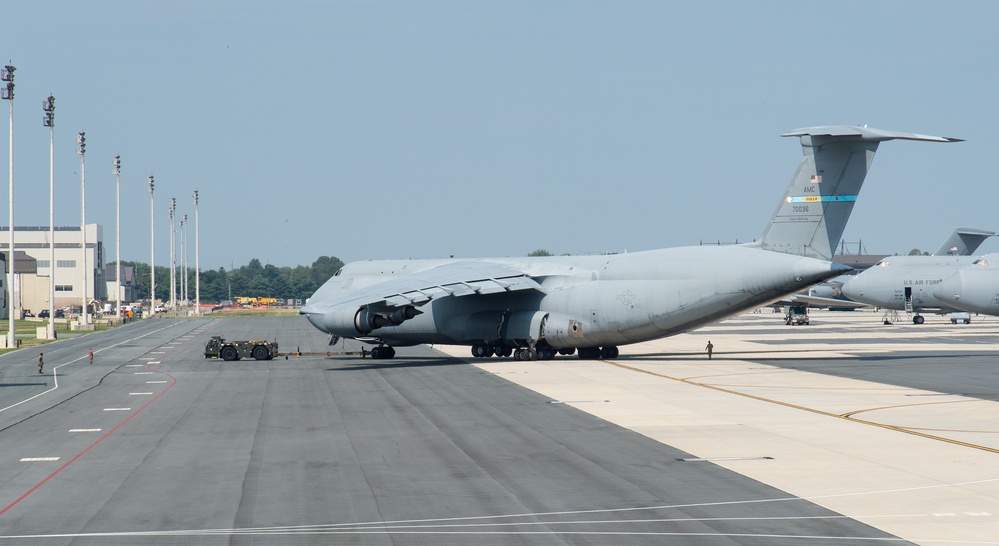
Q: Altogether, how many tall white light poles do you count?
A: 10